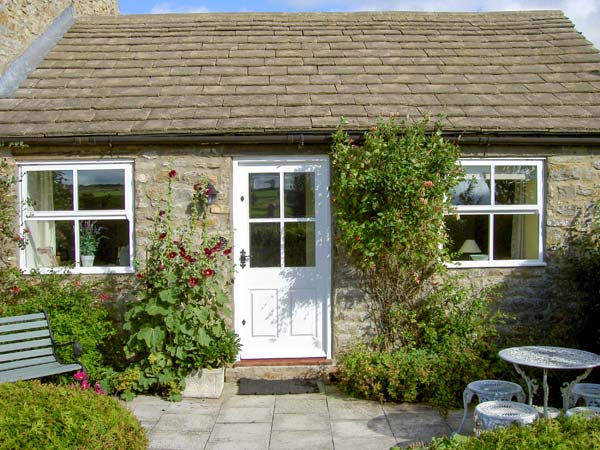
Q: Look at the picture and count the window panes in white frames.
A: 12